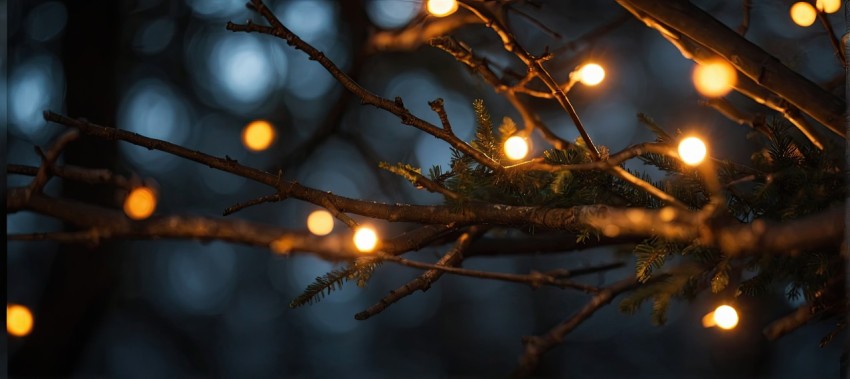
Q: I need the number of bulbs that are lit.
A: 13